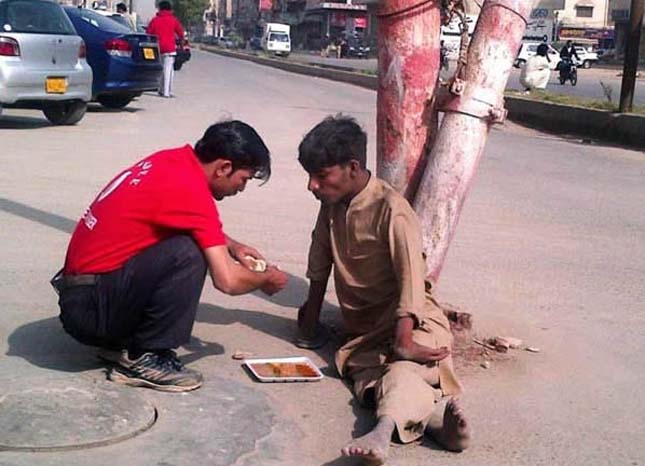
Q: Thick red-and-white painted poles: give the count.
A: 2